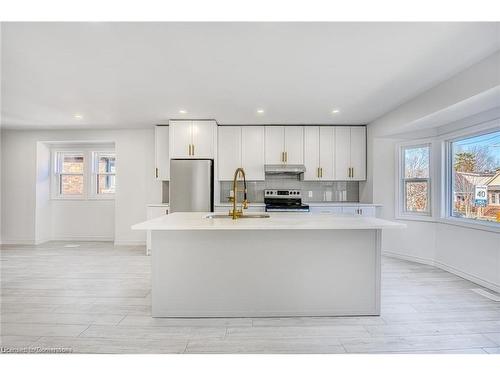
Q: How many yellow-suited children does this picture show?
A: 0